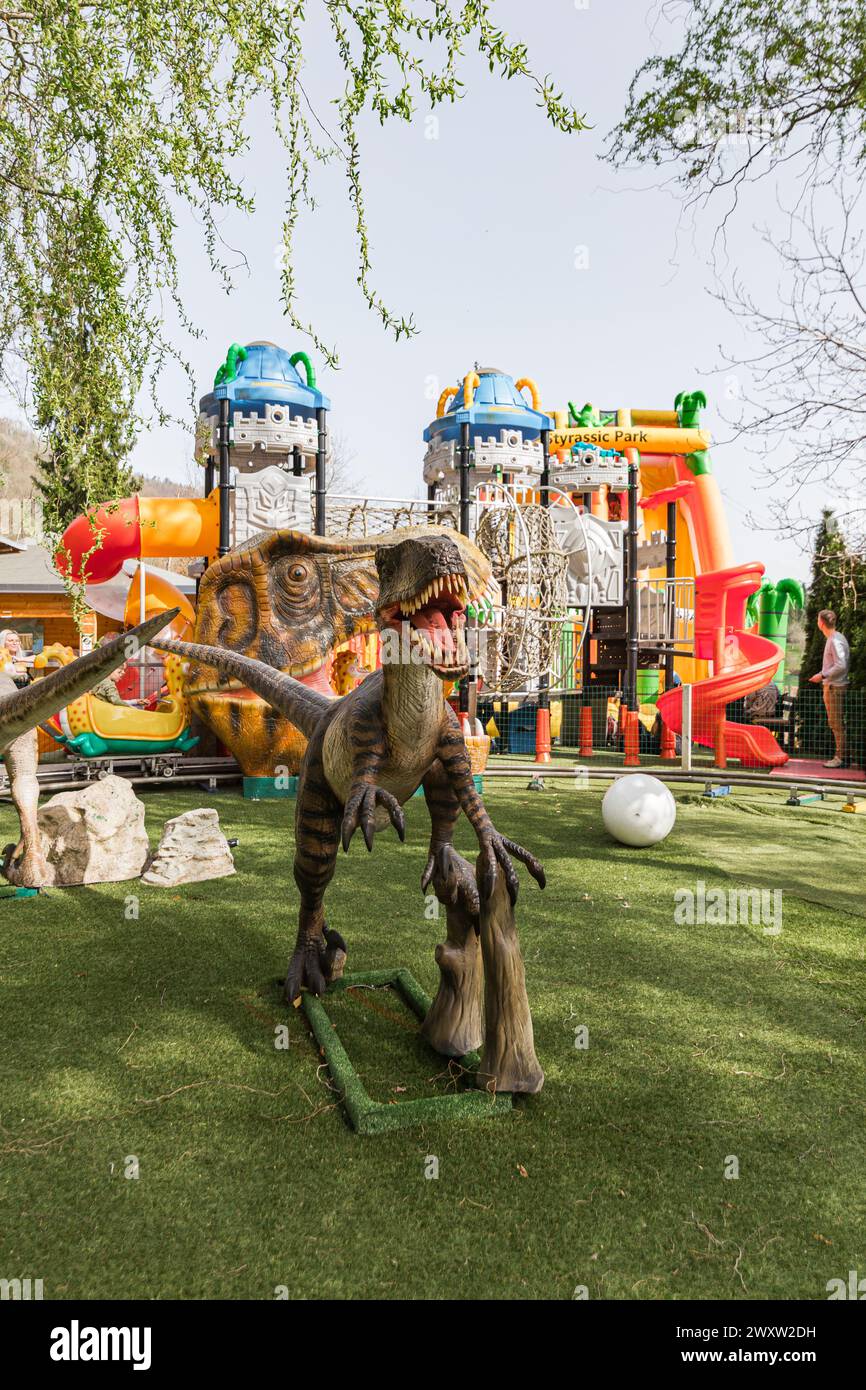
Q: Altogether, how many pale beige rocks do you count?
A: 2